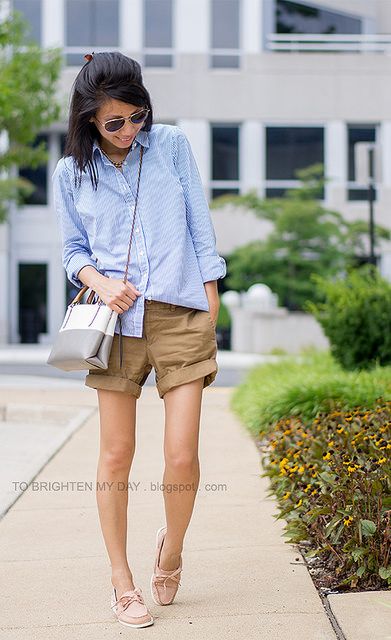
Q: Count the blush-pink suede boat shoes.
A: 2